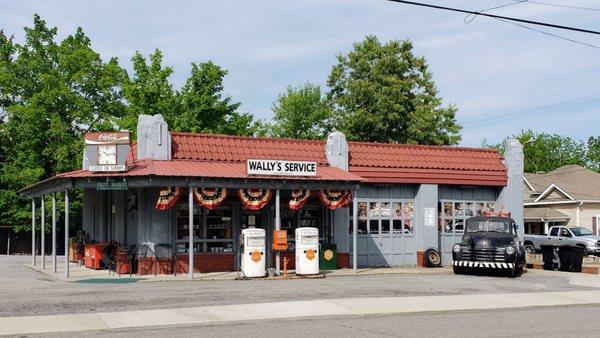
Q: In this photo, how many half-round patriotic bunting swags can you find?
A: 5